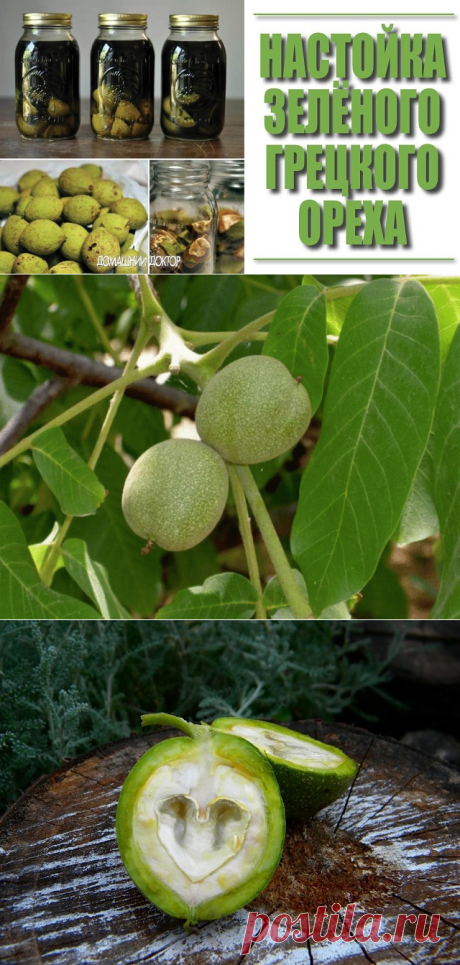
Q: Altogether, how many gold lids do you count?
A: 3